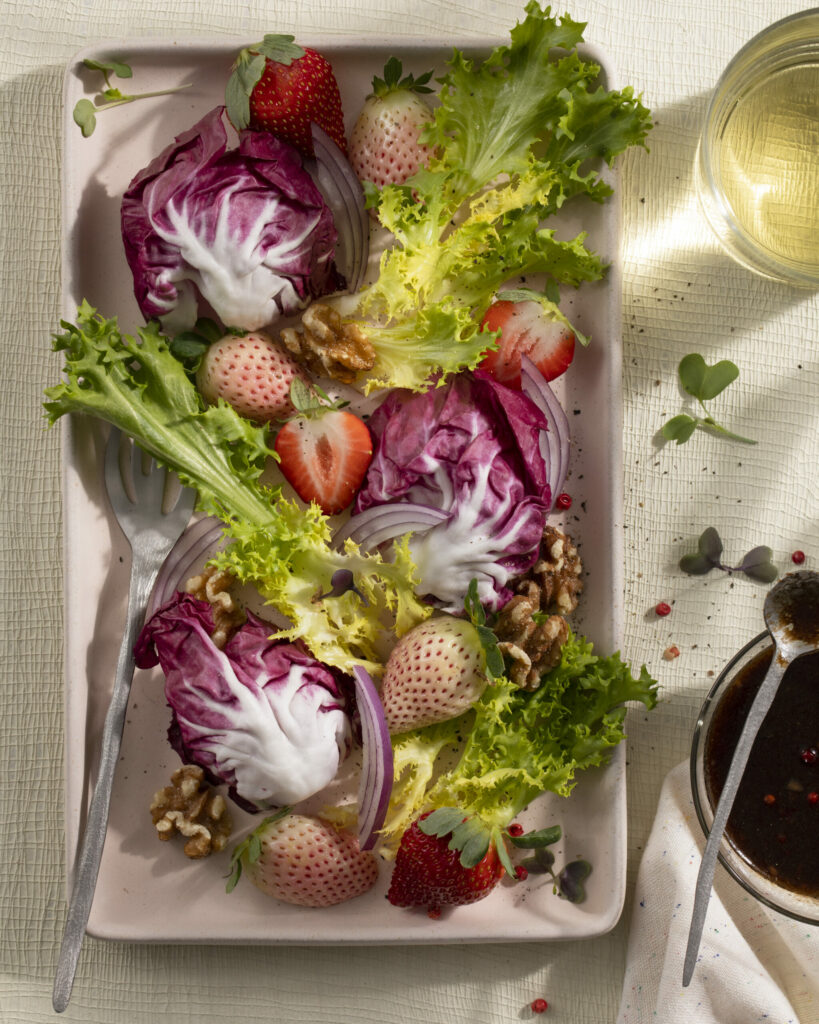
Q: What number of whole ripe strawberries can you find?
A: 2